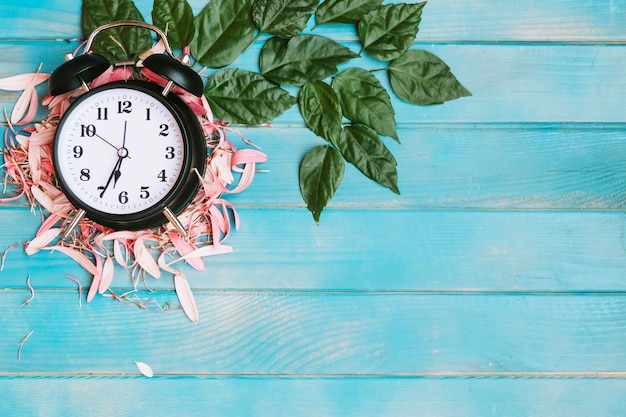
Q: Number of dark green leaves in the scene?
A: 13